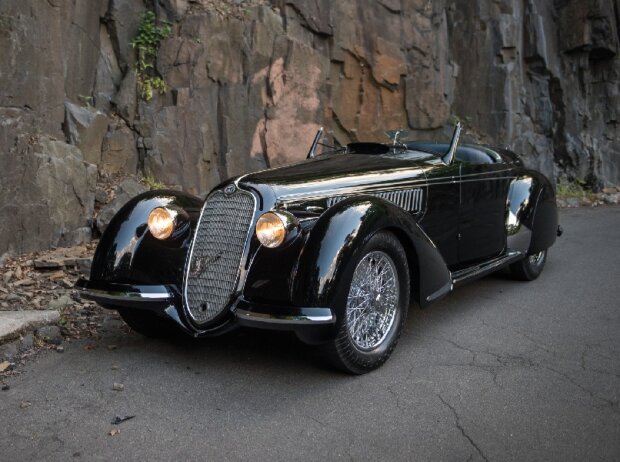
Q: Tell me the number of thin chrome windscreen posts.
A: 2